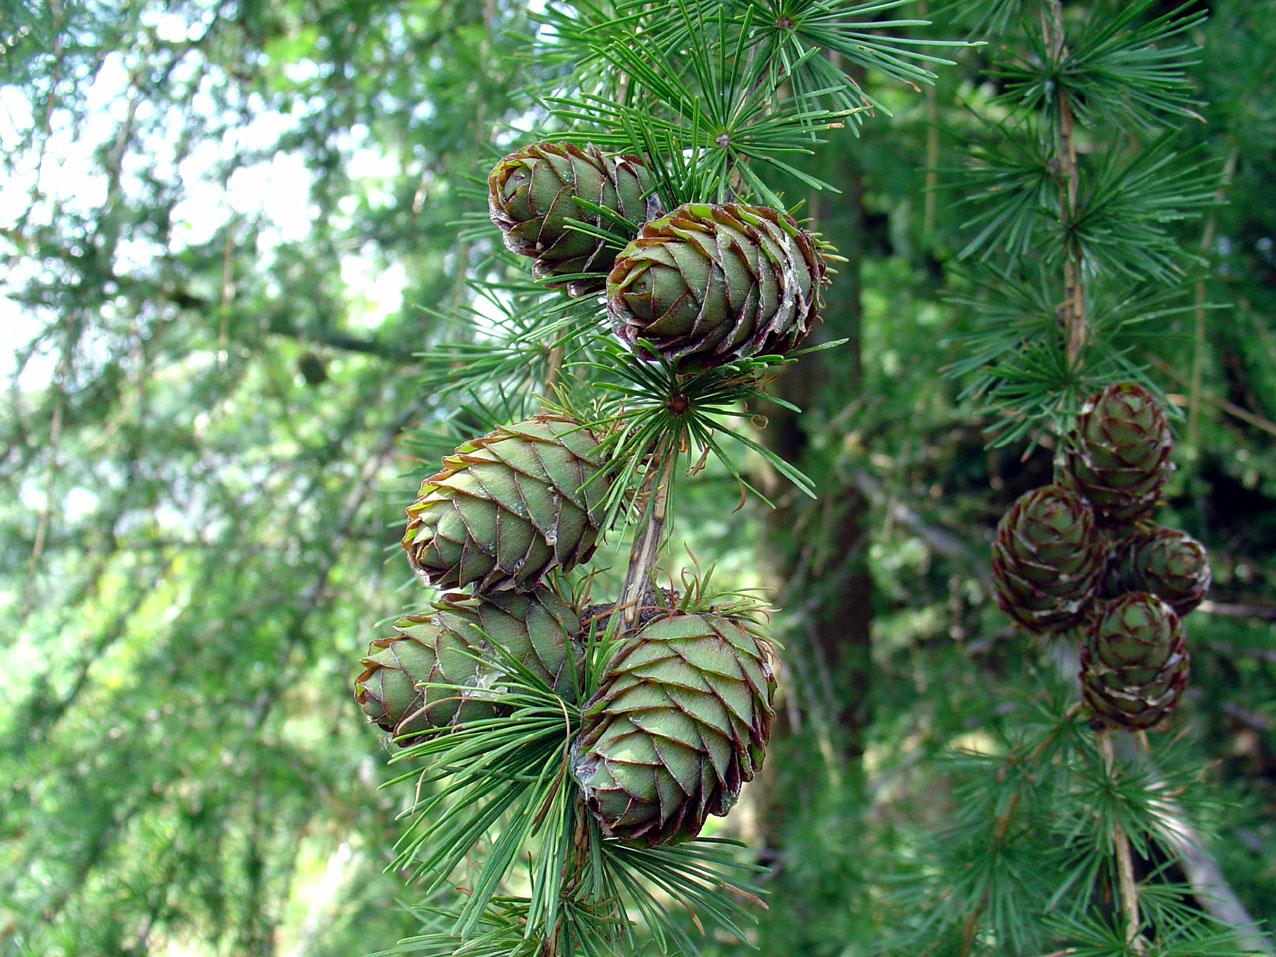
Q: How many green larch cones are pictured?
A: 9